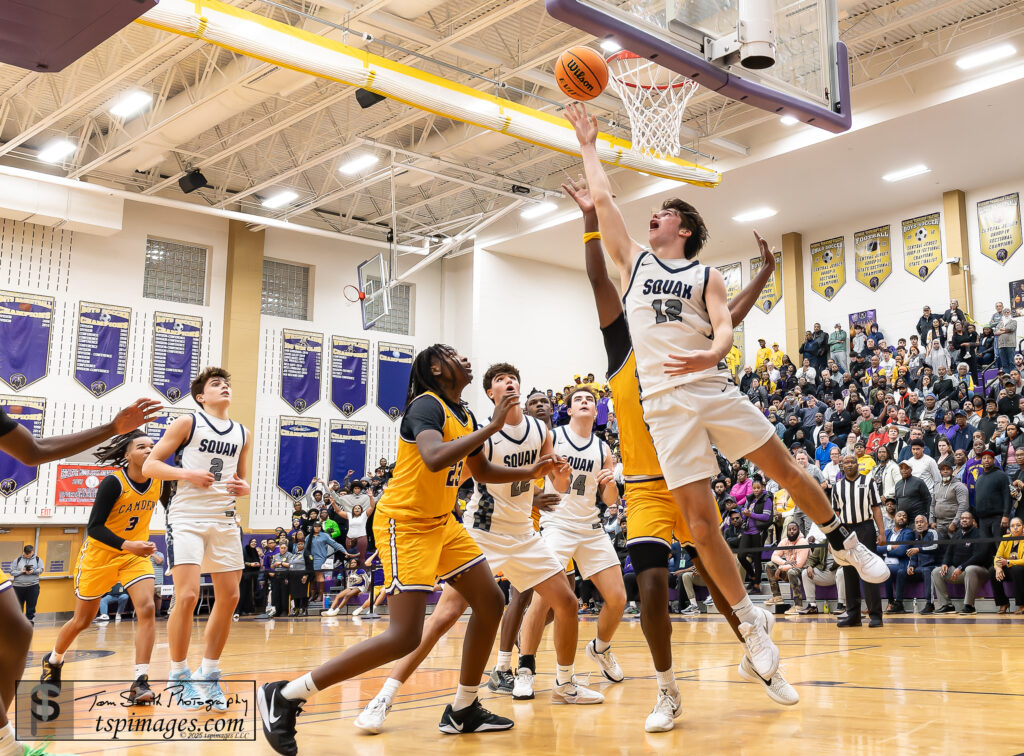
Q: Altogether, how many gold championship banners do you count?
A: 6